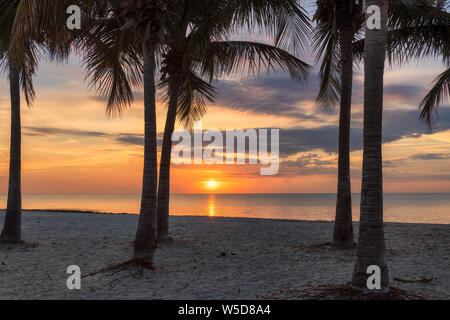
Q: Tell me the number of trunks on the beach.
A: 5